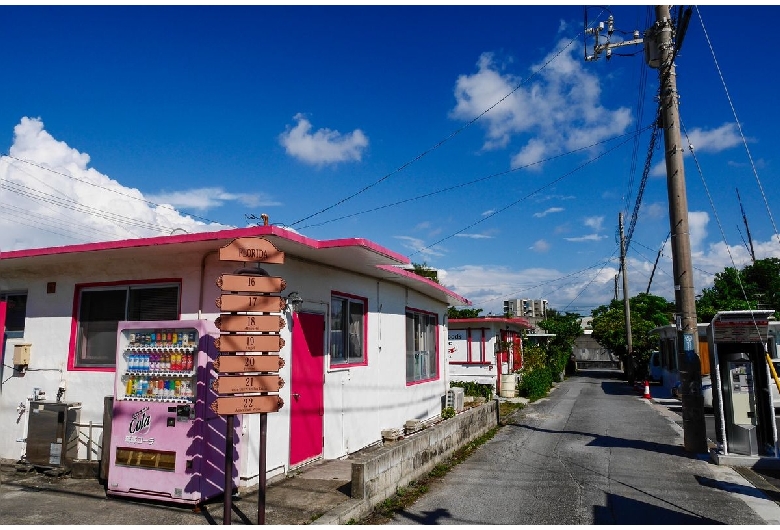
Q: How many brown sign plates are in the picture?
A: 8